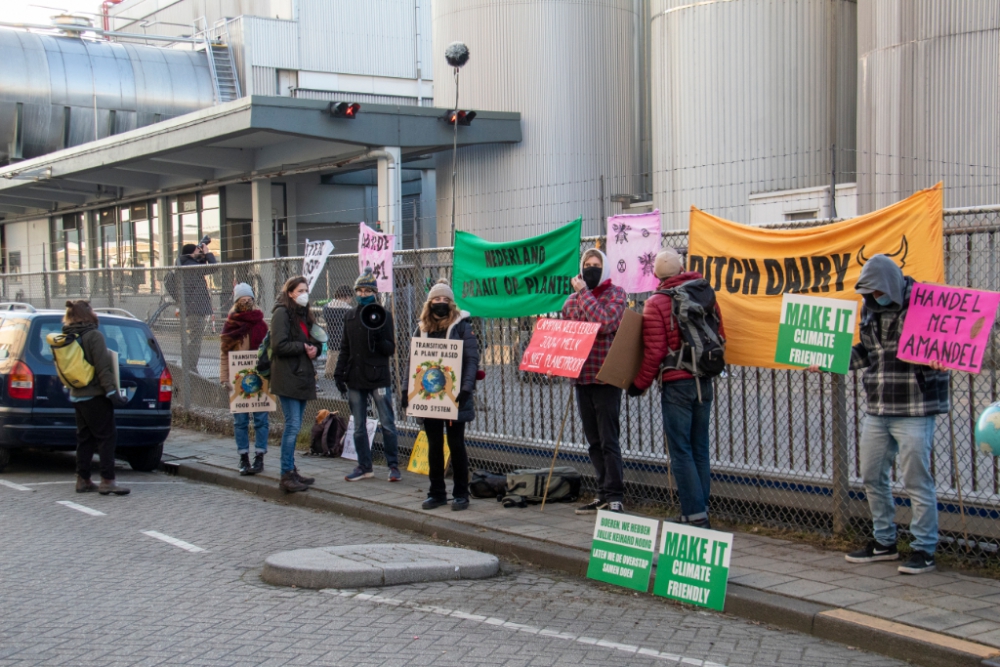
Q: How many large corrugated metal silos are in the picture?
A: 3